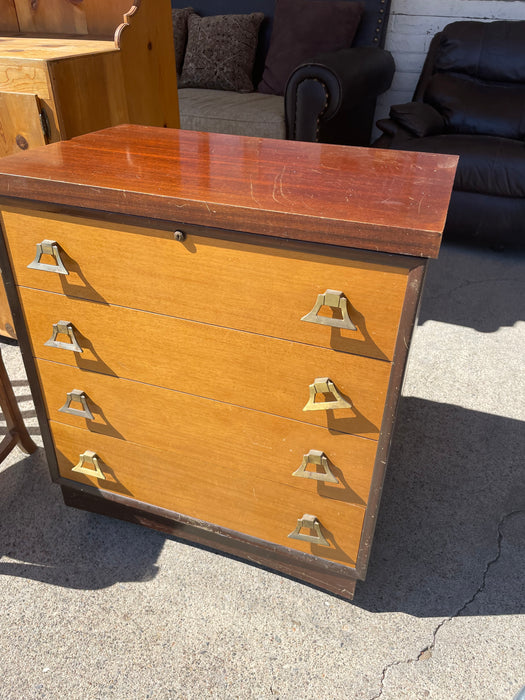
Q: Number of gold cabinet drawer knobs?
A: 8